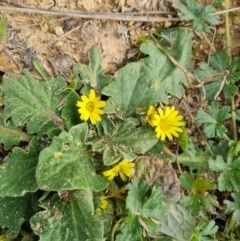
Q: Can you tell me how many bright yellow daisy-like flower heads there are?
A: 5